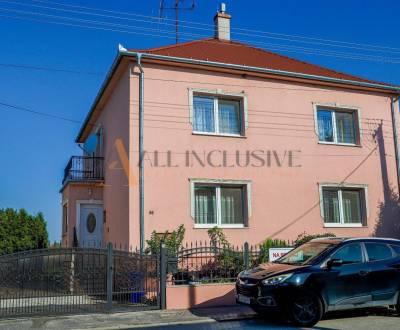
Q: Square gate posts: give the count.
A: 2